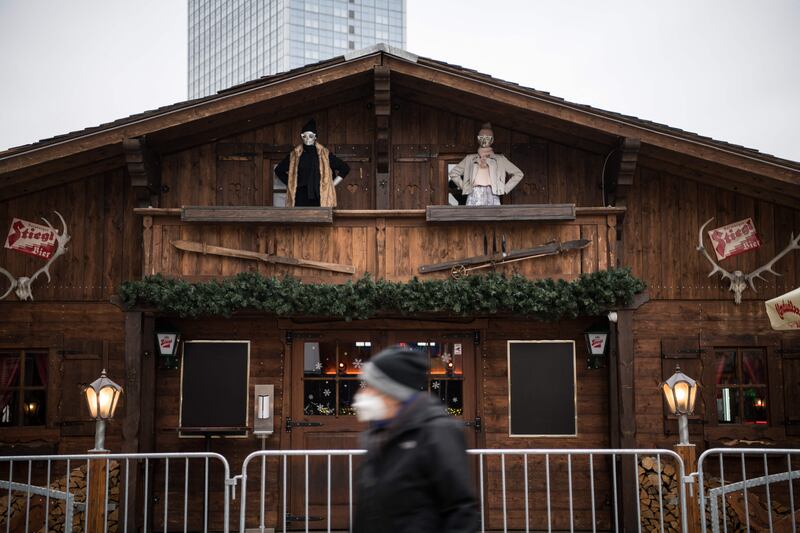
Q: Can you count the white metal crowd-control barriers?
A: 3